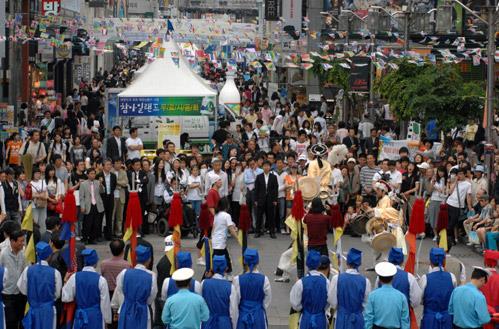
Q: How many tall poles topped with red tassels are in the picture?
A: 9